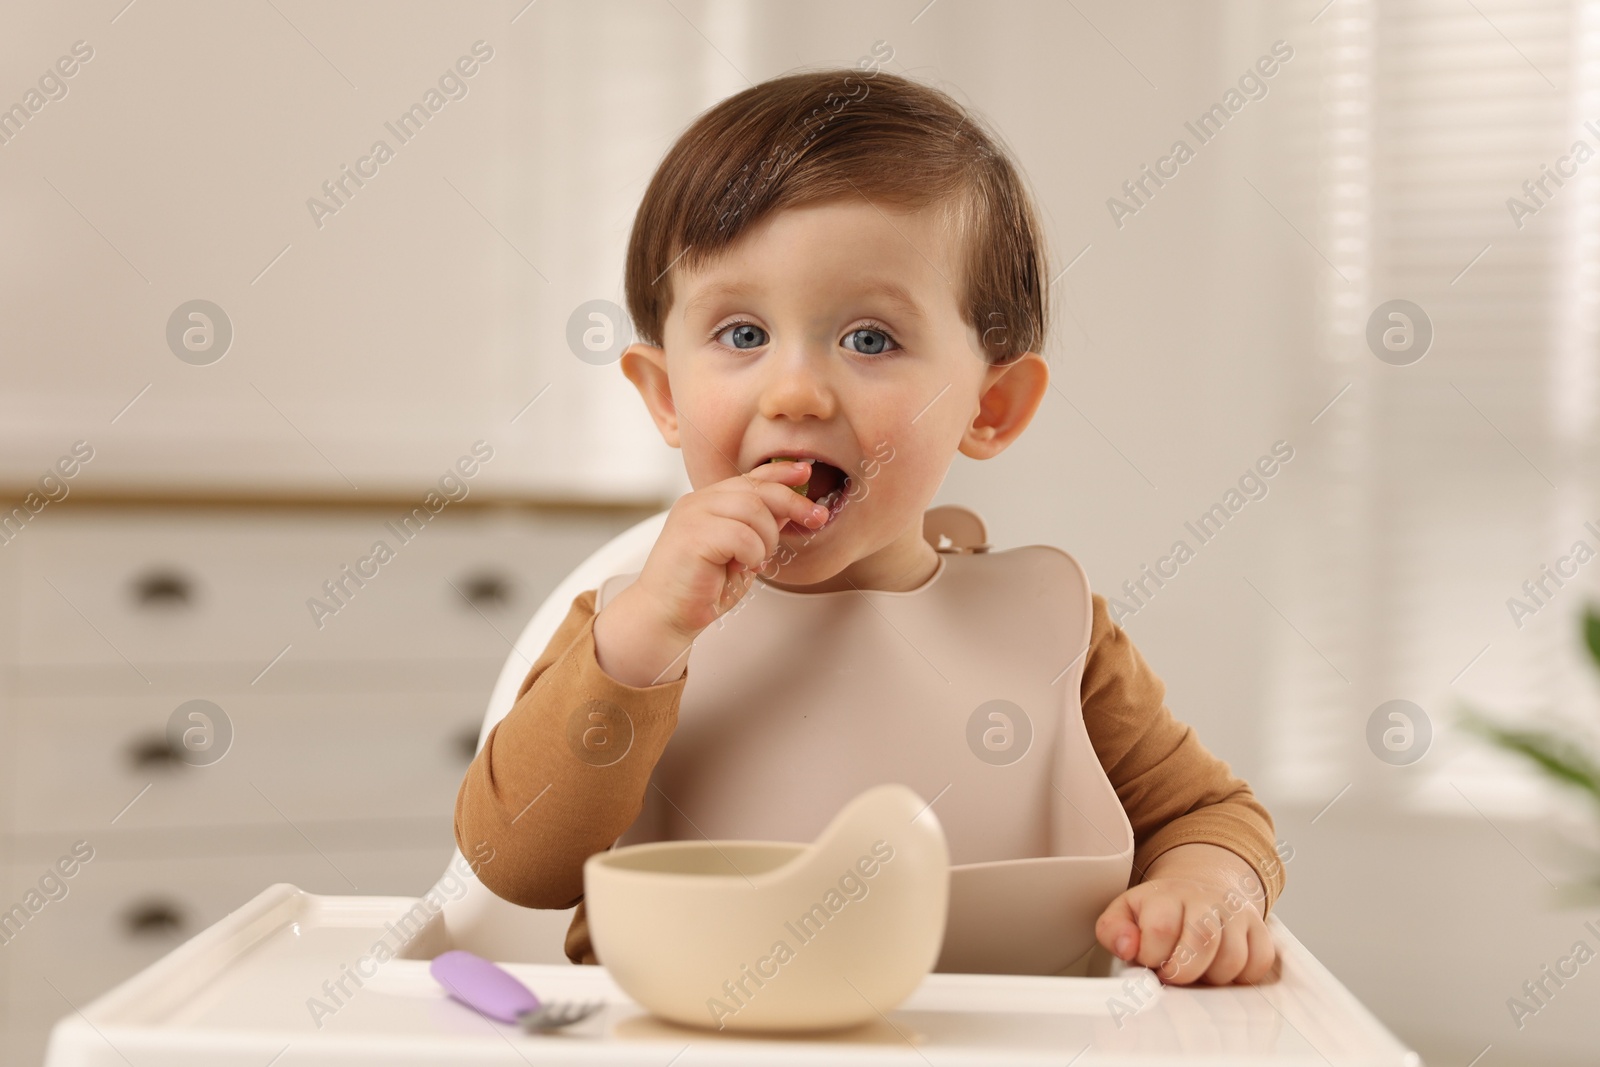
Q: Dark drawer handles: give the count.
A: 5